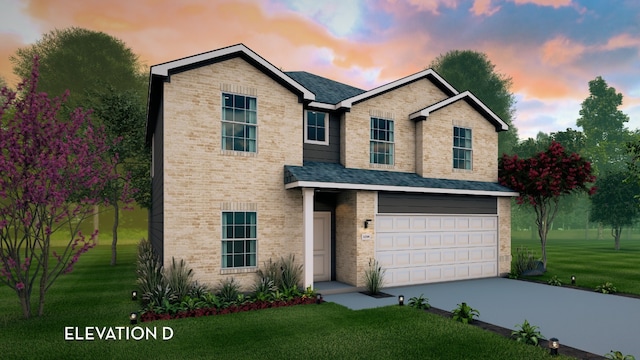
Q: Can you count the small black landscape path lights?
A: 6